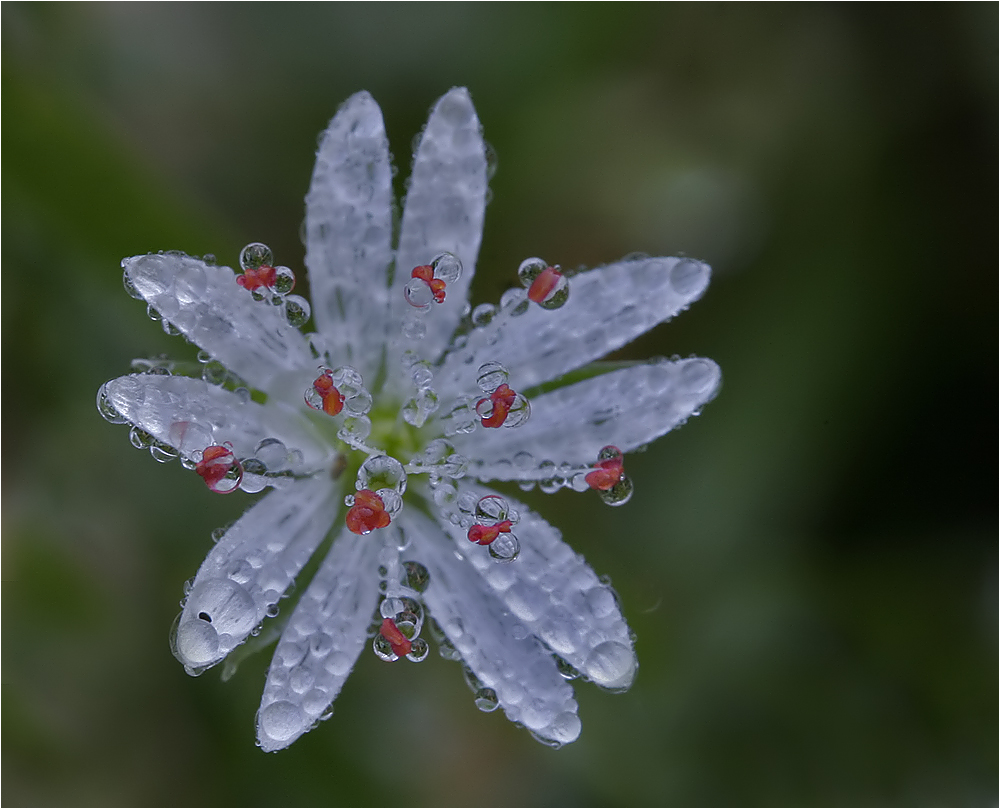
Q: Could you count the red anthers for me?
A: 10